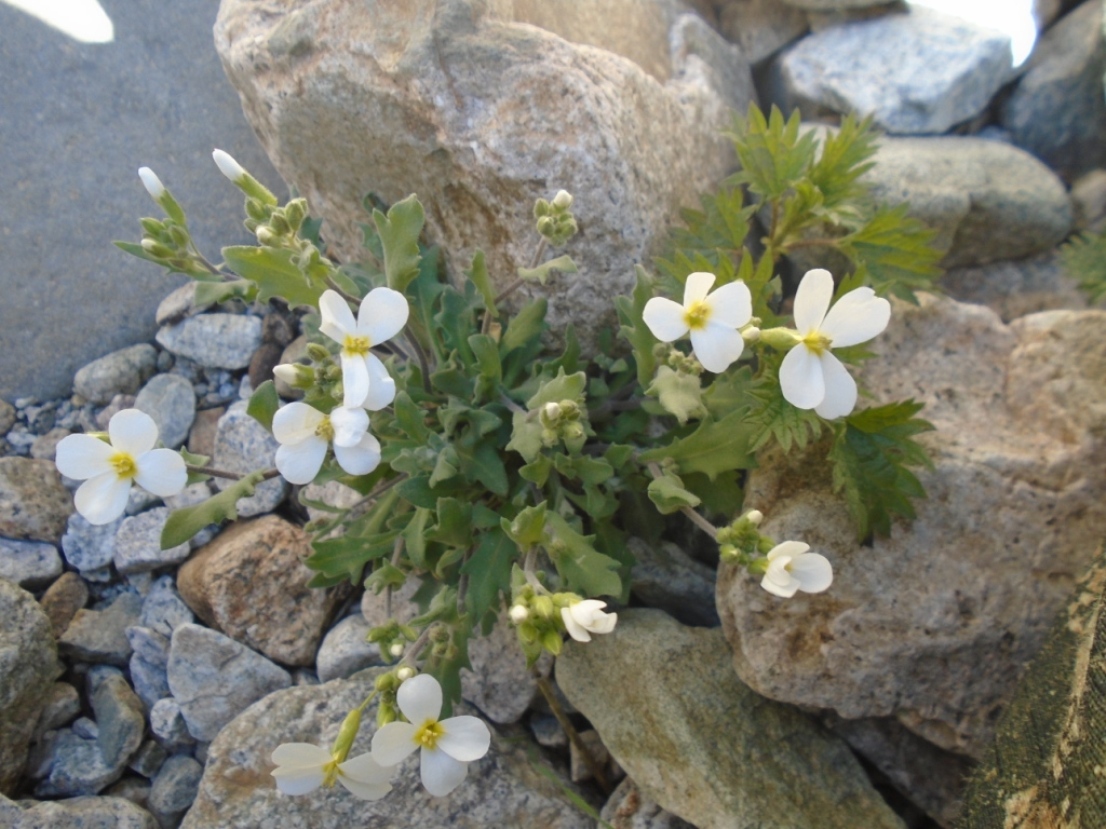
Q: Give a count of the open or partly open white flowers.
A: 9